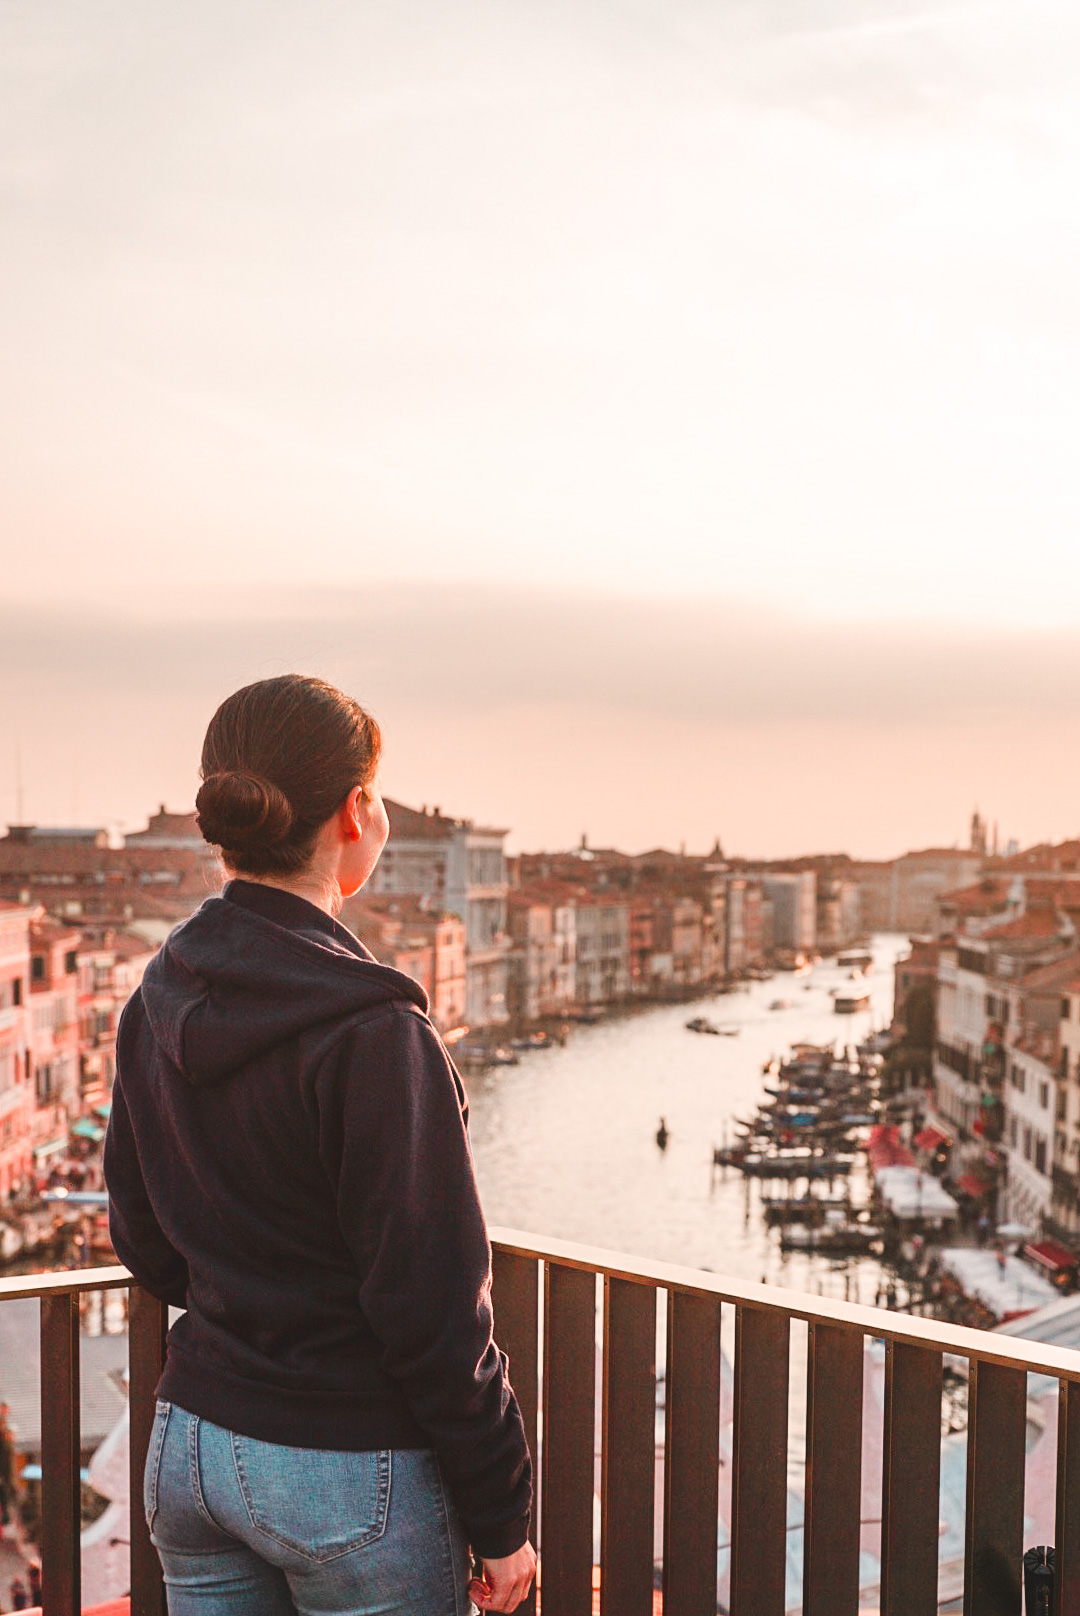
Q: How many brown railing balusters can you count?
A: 11